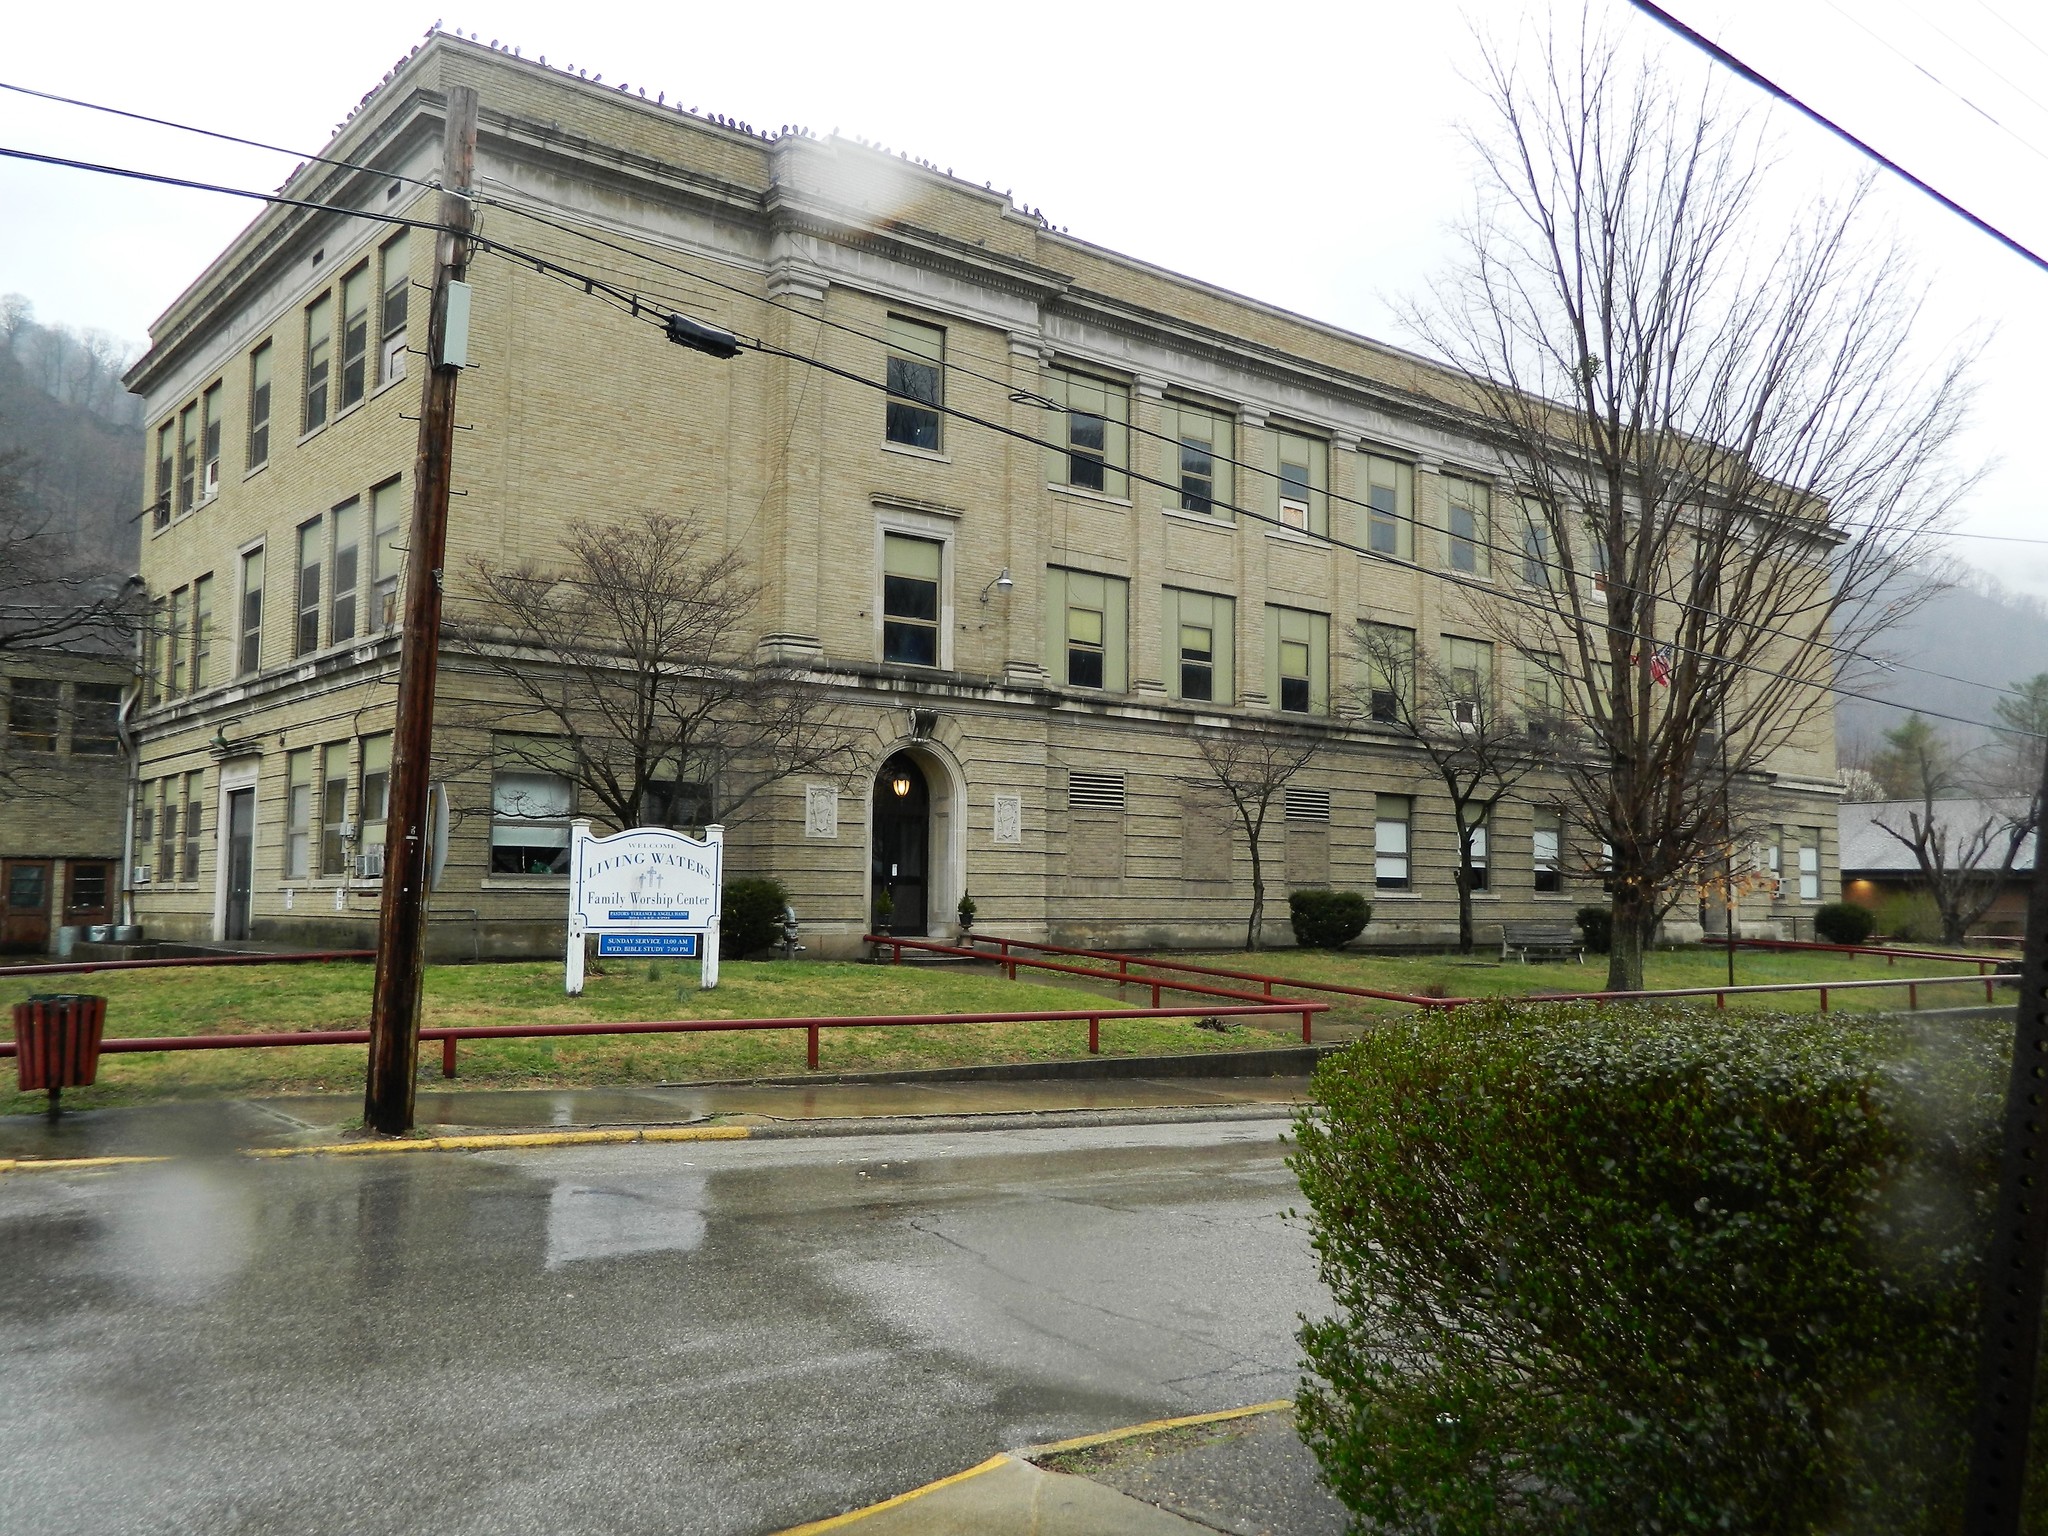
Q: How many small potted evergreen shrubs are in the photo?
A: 2